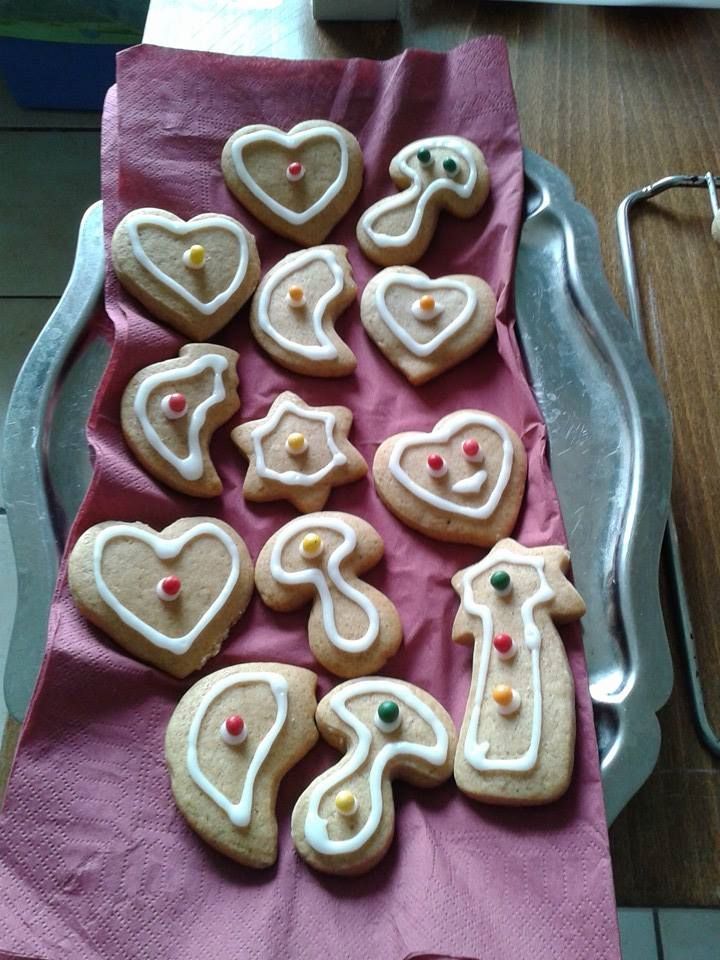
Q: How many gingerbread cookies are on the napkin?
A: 13